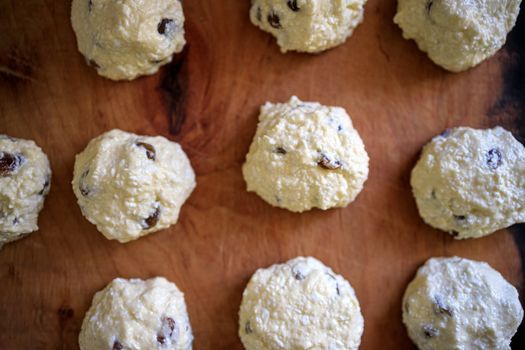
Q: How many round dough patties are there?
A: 10